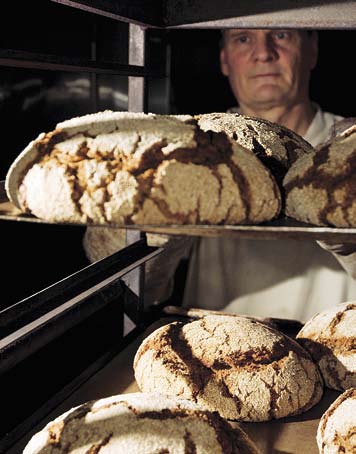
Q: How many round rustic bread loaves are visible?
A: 7